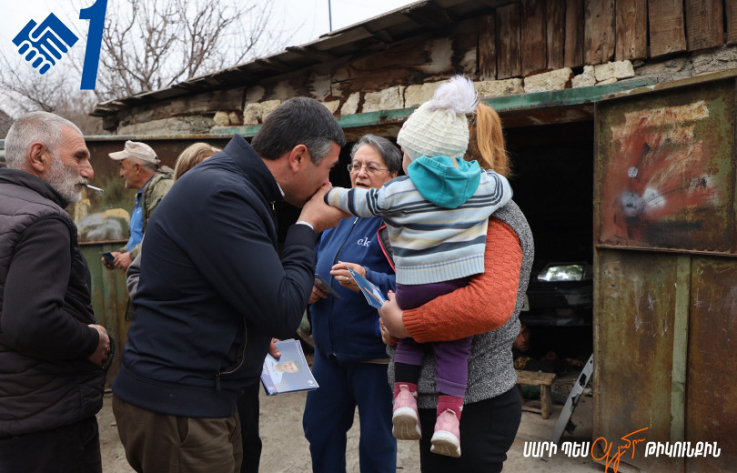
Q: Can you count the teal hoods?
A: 1